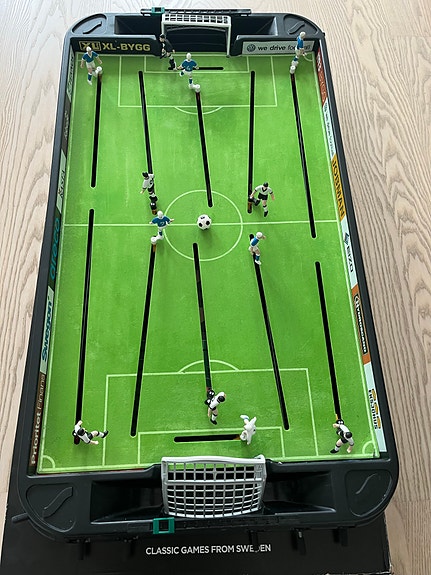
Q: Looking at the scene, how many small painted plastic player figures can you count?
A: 12